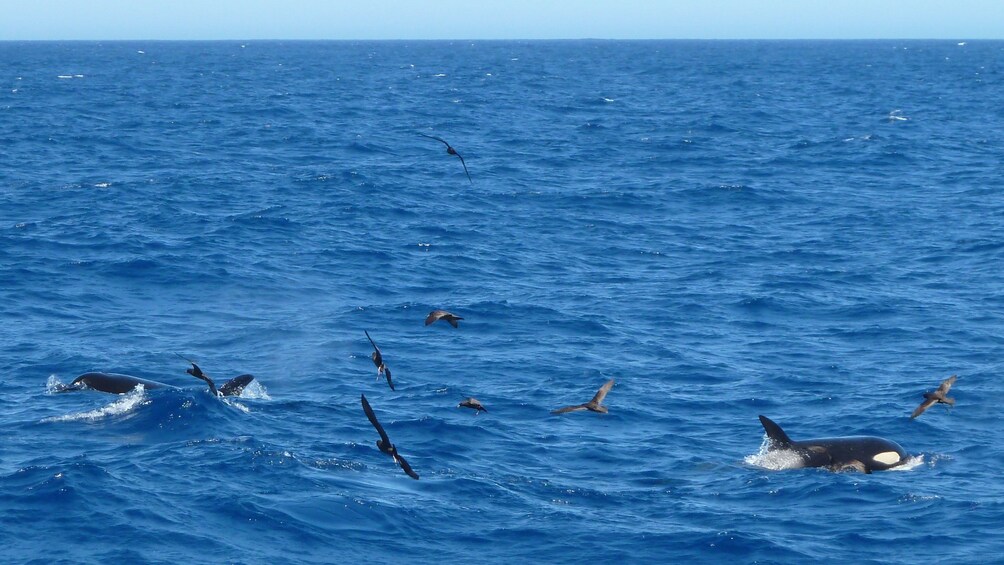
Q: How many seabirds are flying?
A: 8